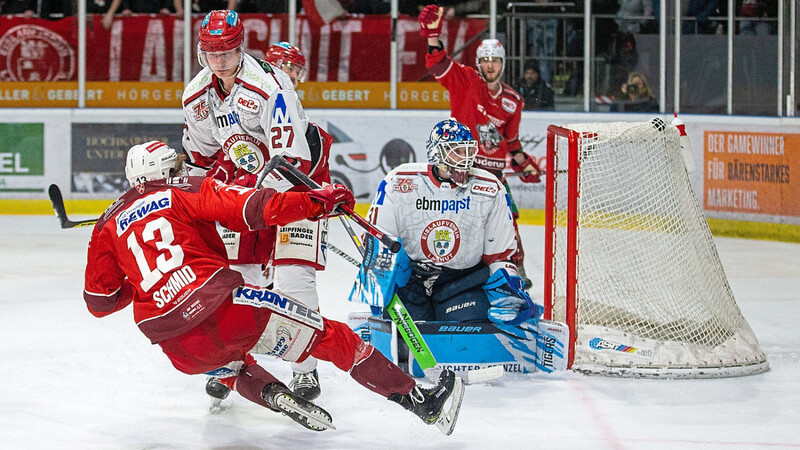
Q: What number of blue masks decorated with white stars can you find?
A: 1